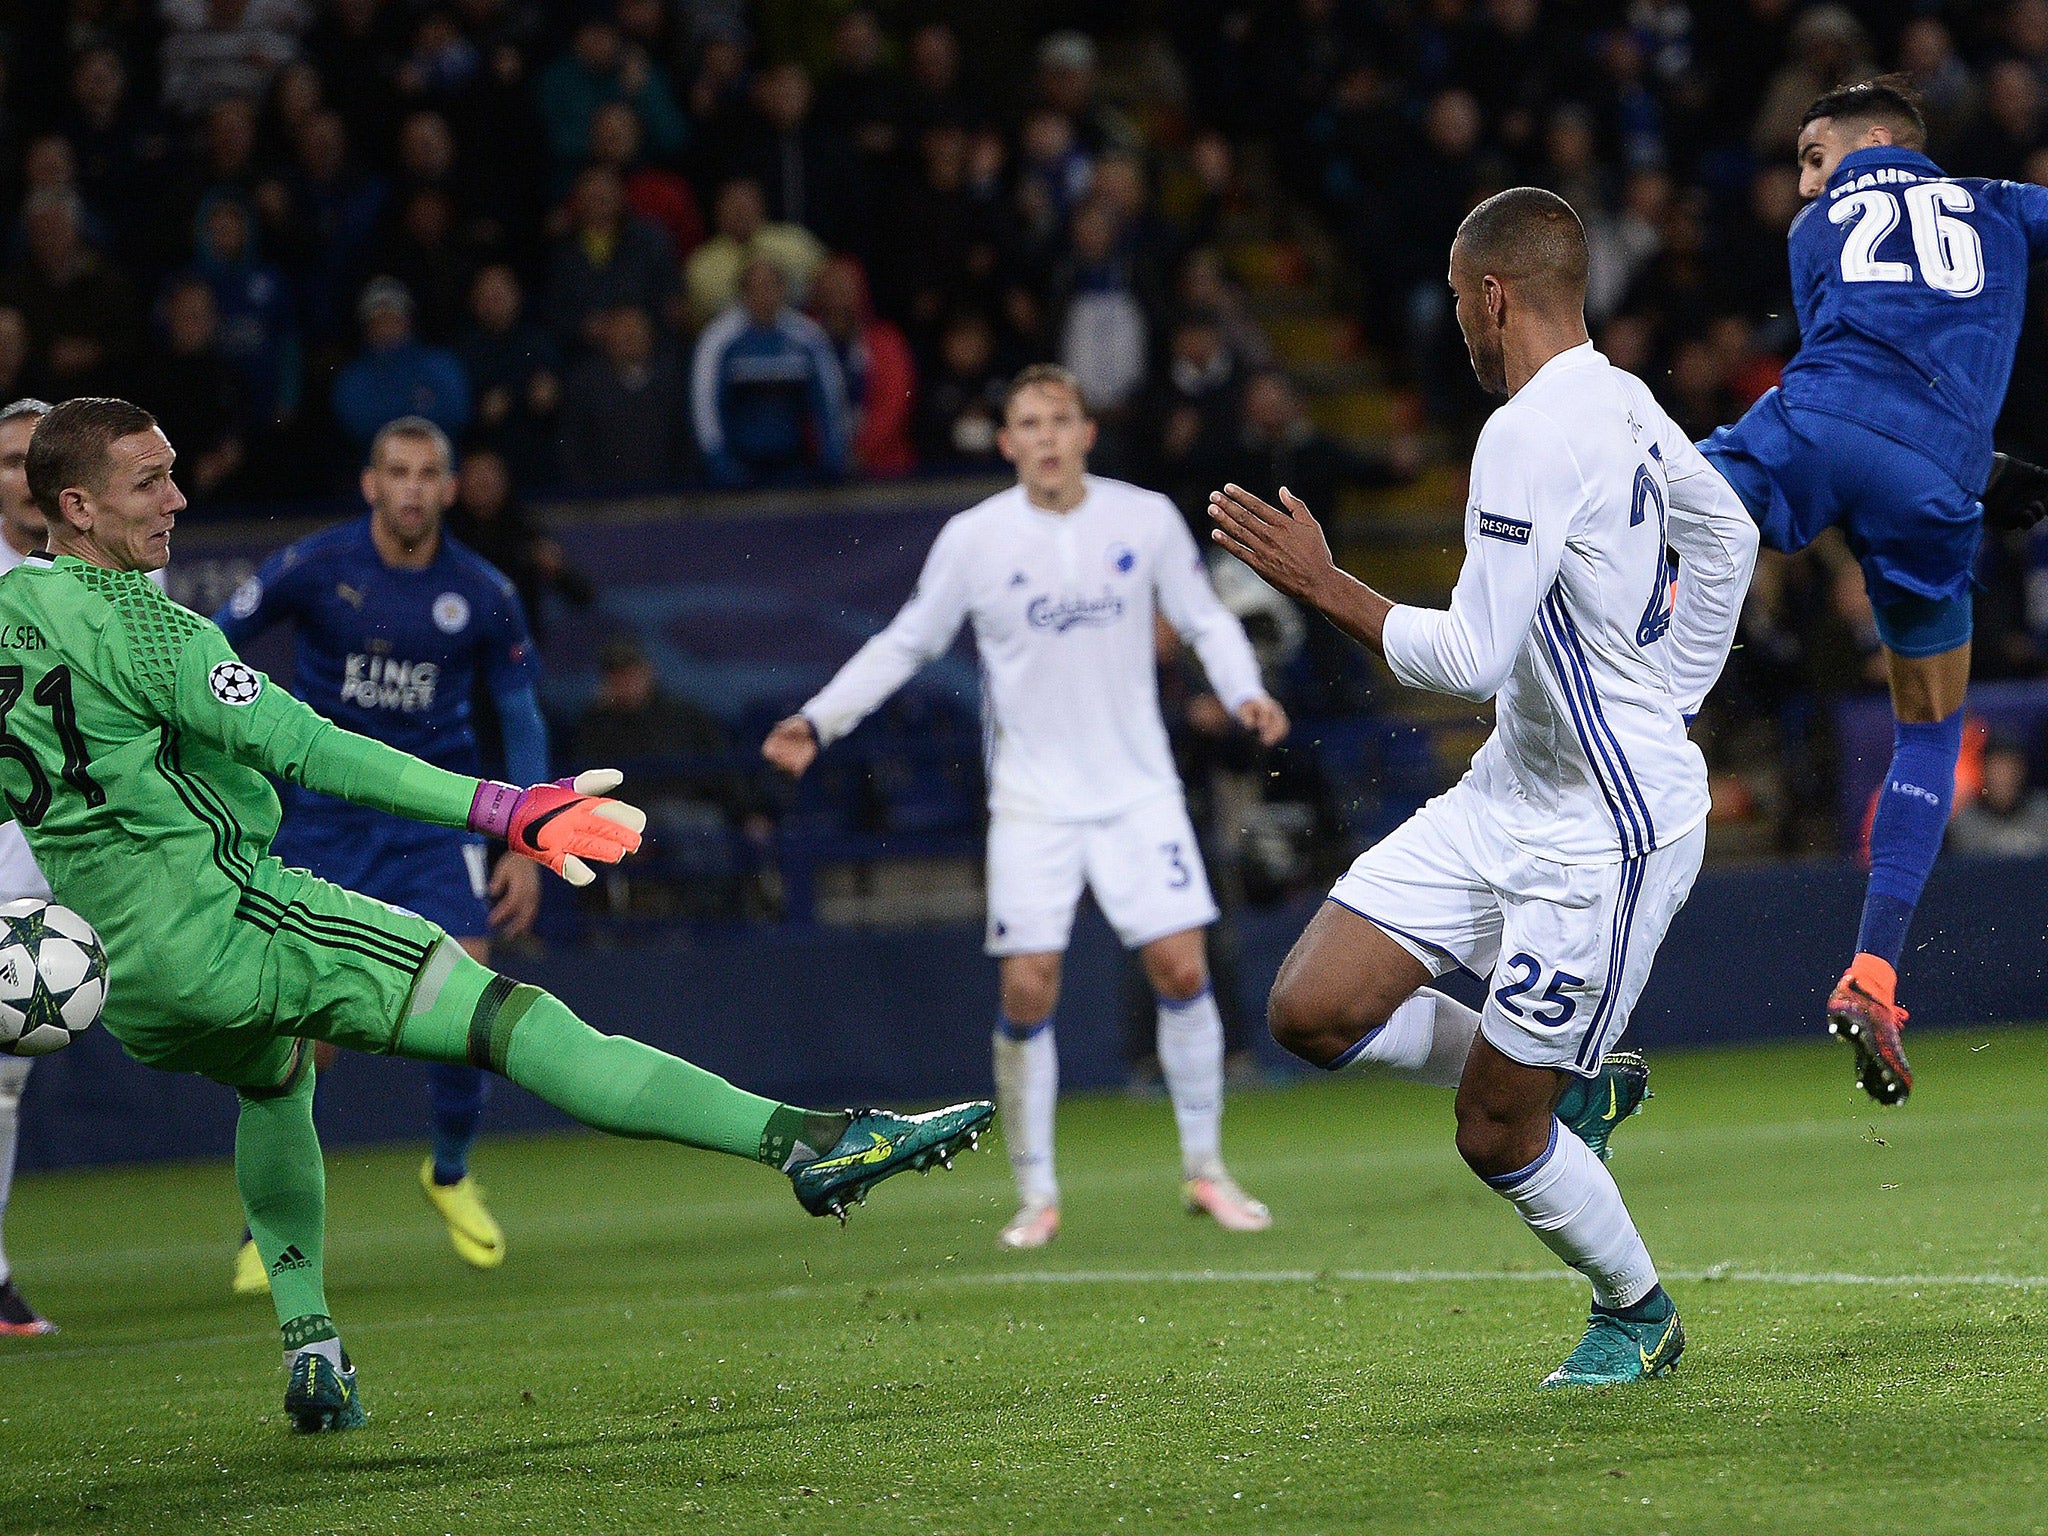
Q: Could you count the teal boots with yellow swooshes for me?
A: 4